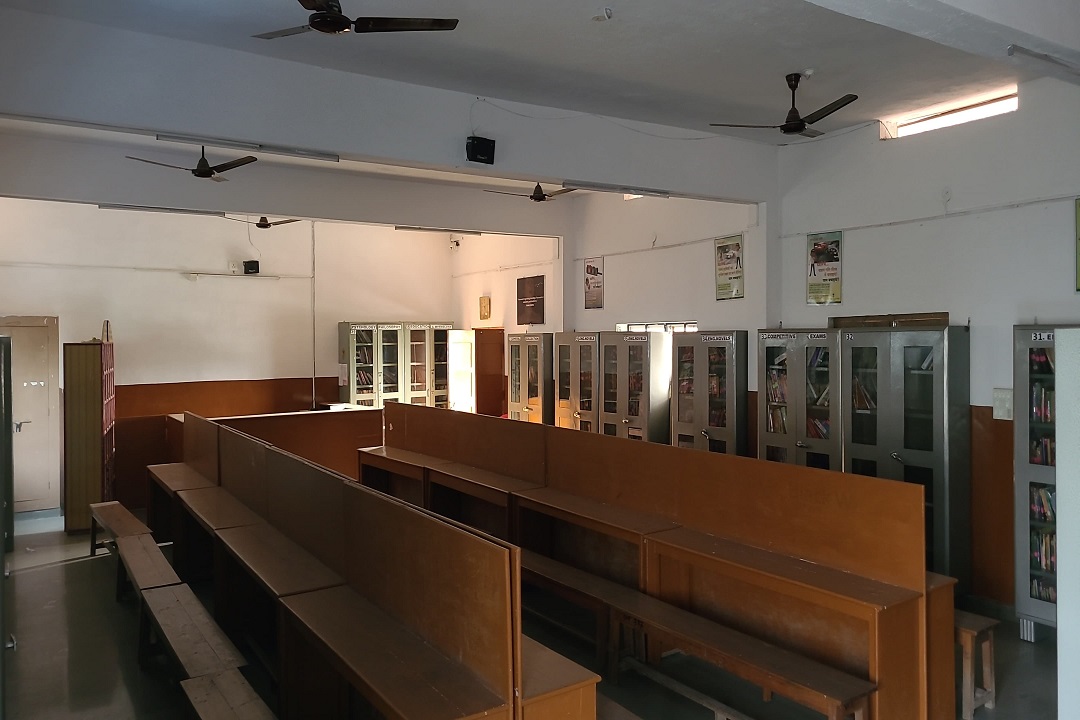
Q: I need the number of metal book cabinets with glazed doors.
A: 9